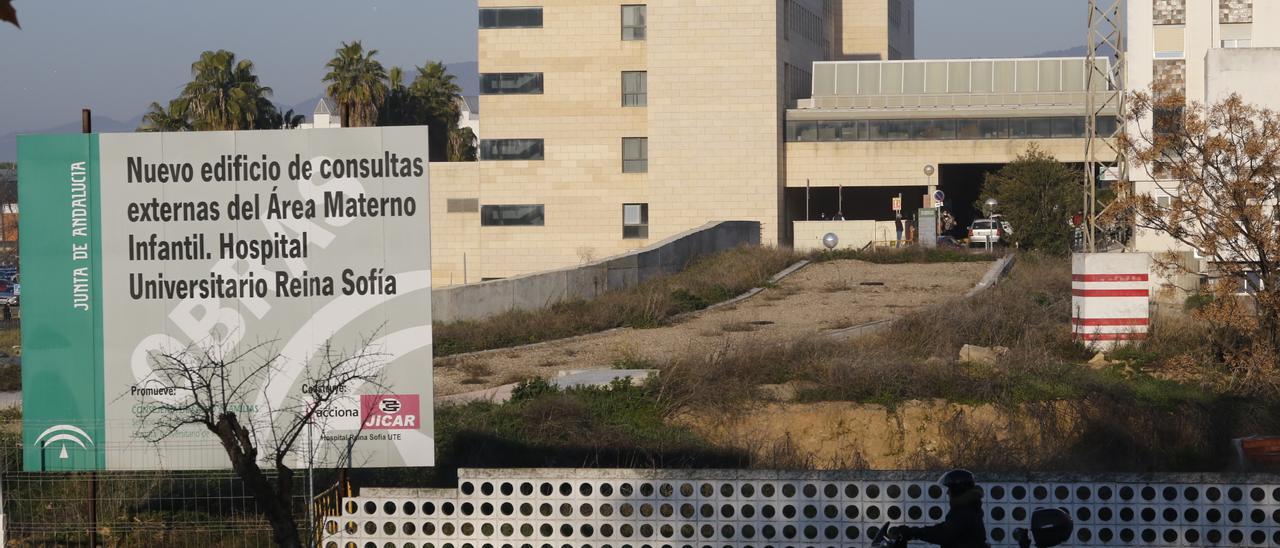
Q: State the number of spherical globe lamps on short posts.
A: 3